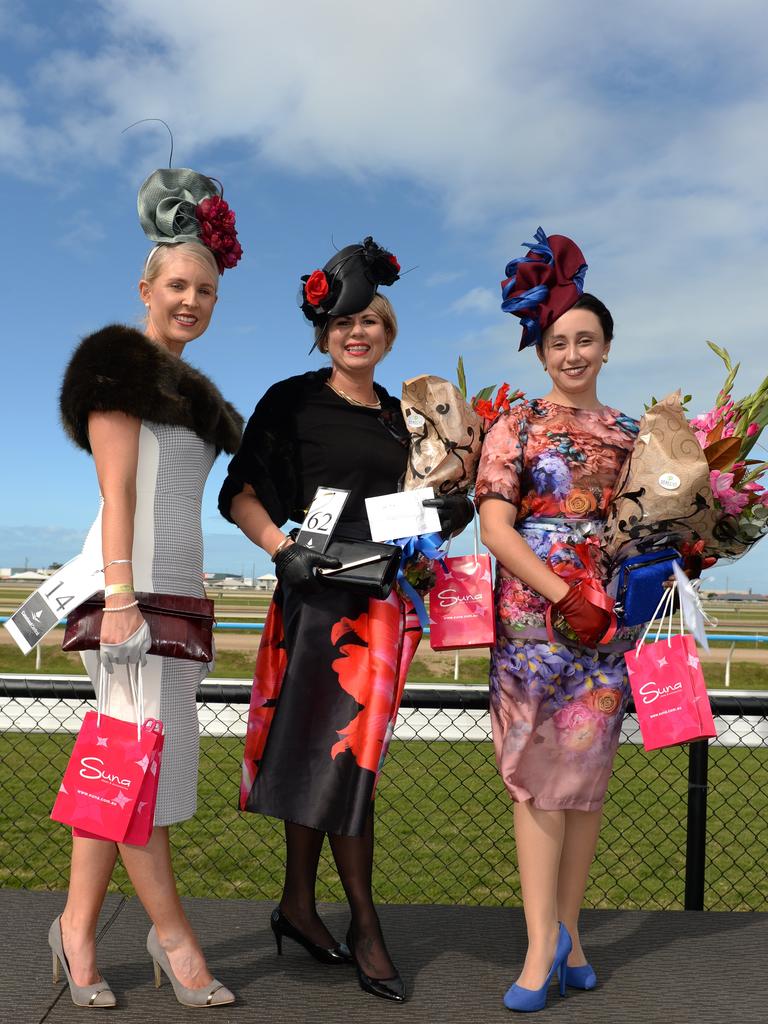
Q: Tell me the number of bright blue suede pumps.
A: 2